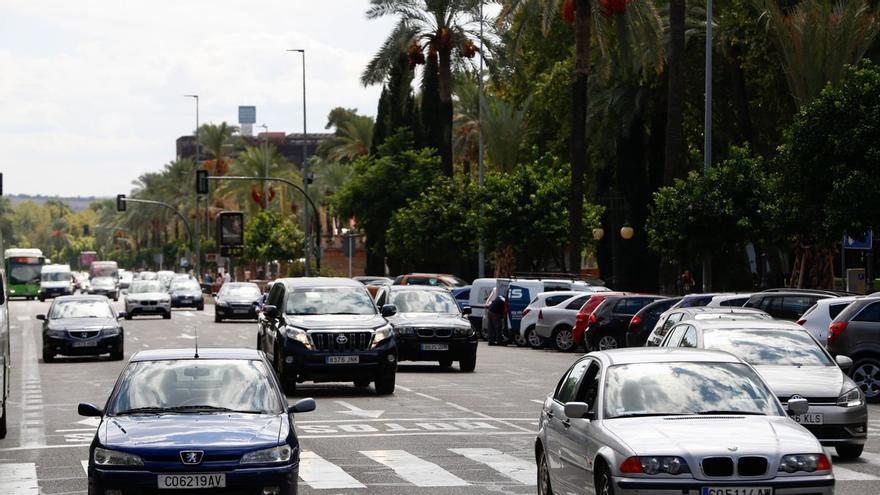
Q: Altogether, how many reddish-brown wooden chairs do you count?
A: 0